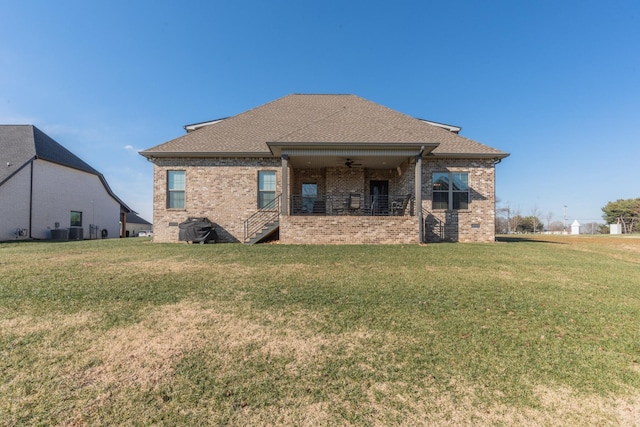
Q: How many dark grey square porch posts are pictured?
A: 2